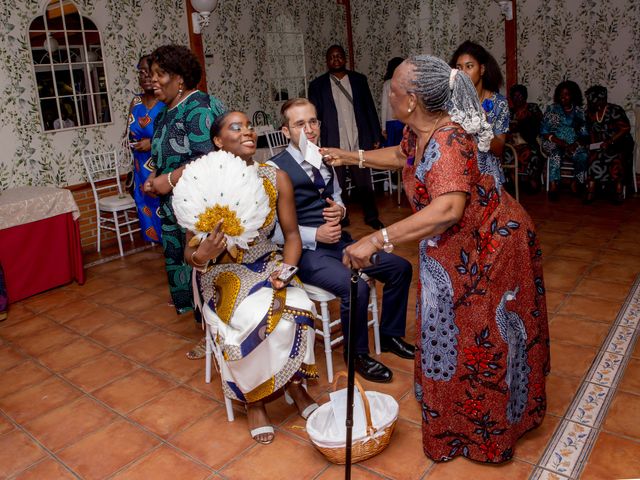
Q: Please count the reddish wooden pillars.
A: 3